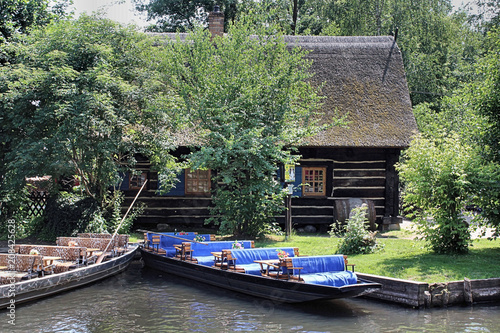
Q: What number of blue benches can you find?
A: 5